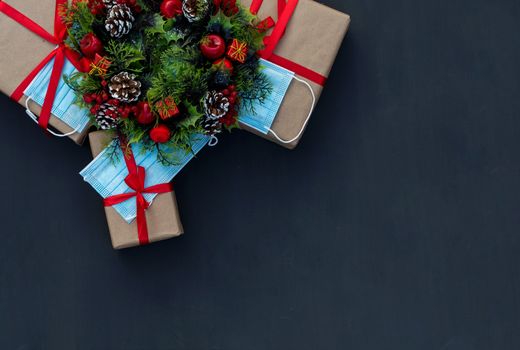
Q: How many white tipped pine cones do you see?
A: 7